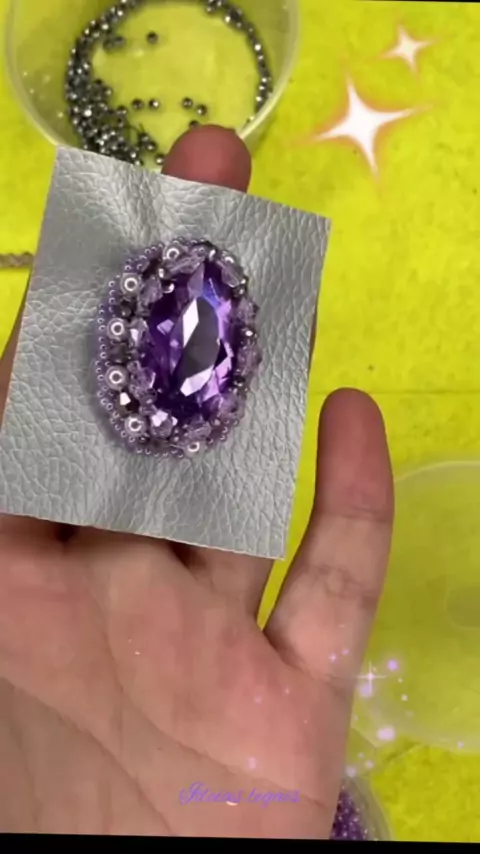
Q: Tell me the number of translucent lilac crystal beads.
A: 10